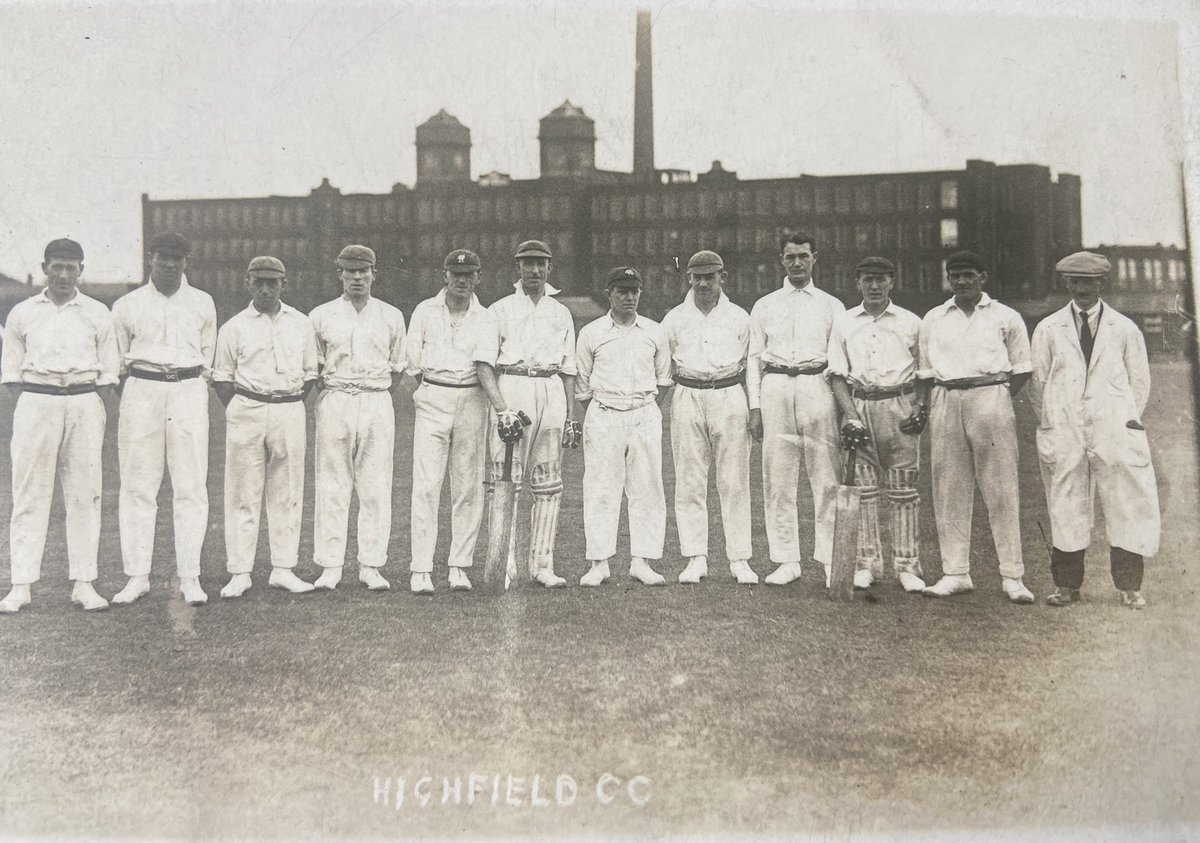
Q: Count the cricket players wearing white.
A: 11